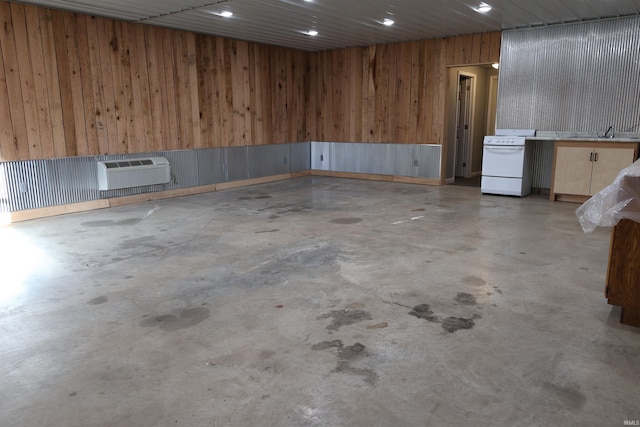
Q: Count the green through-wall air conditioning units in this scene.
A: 0